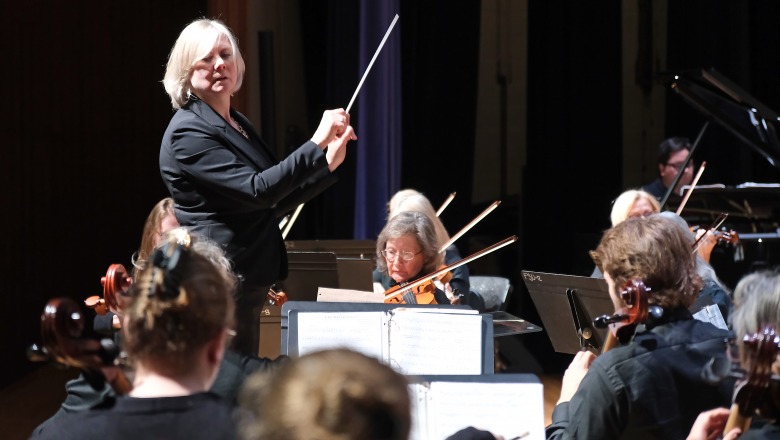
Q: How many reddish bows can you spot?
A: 5